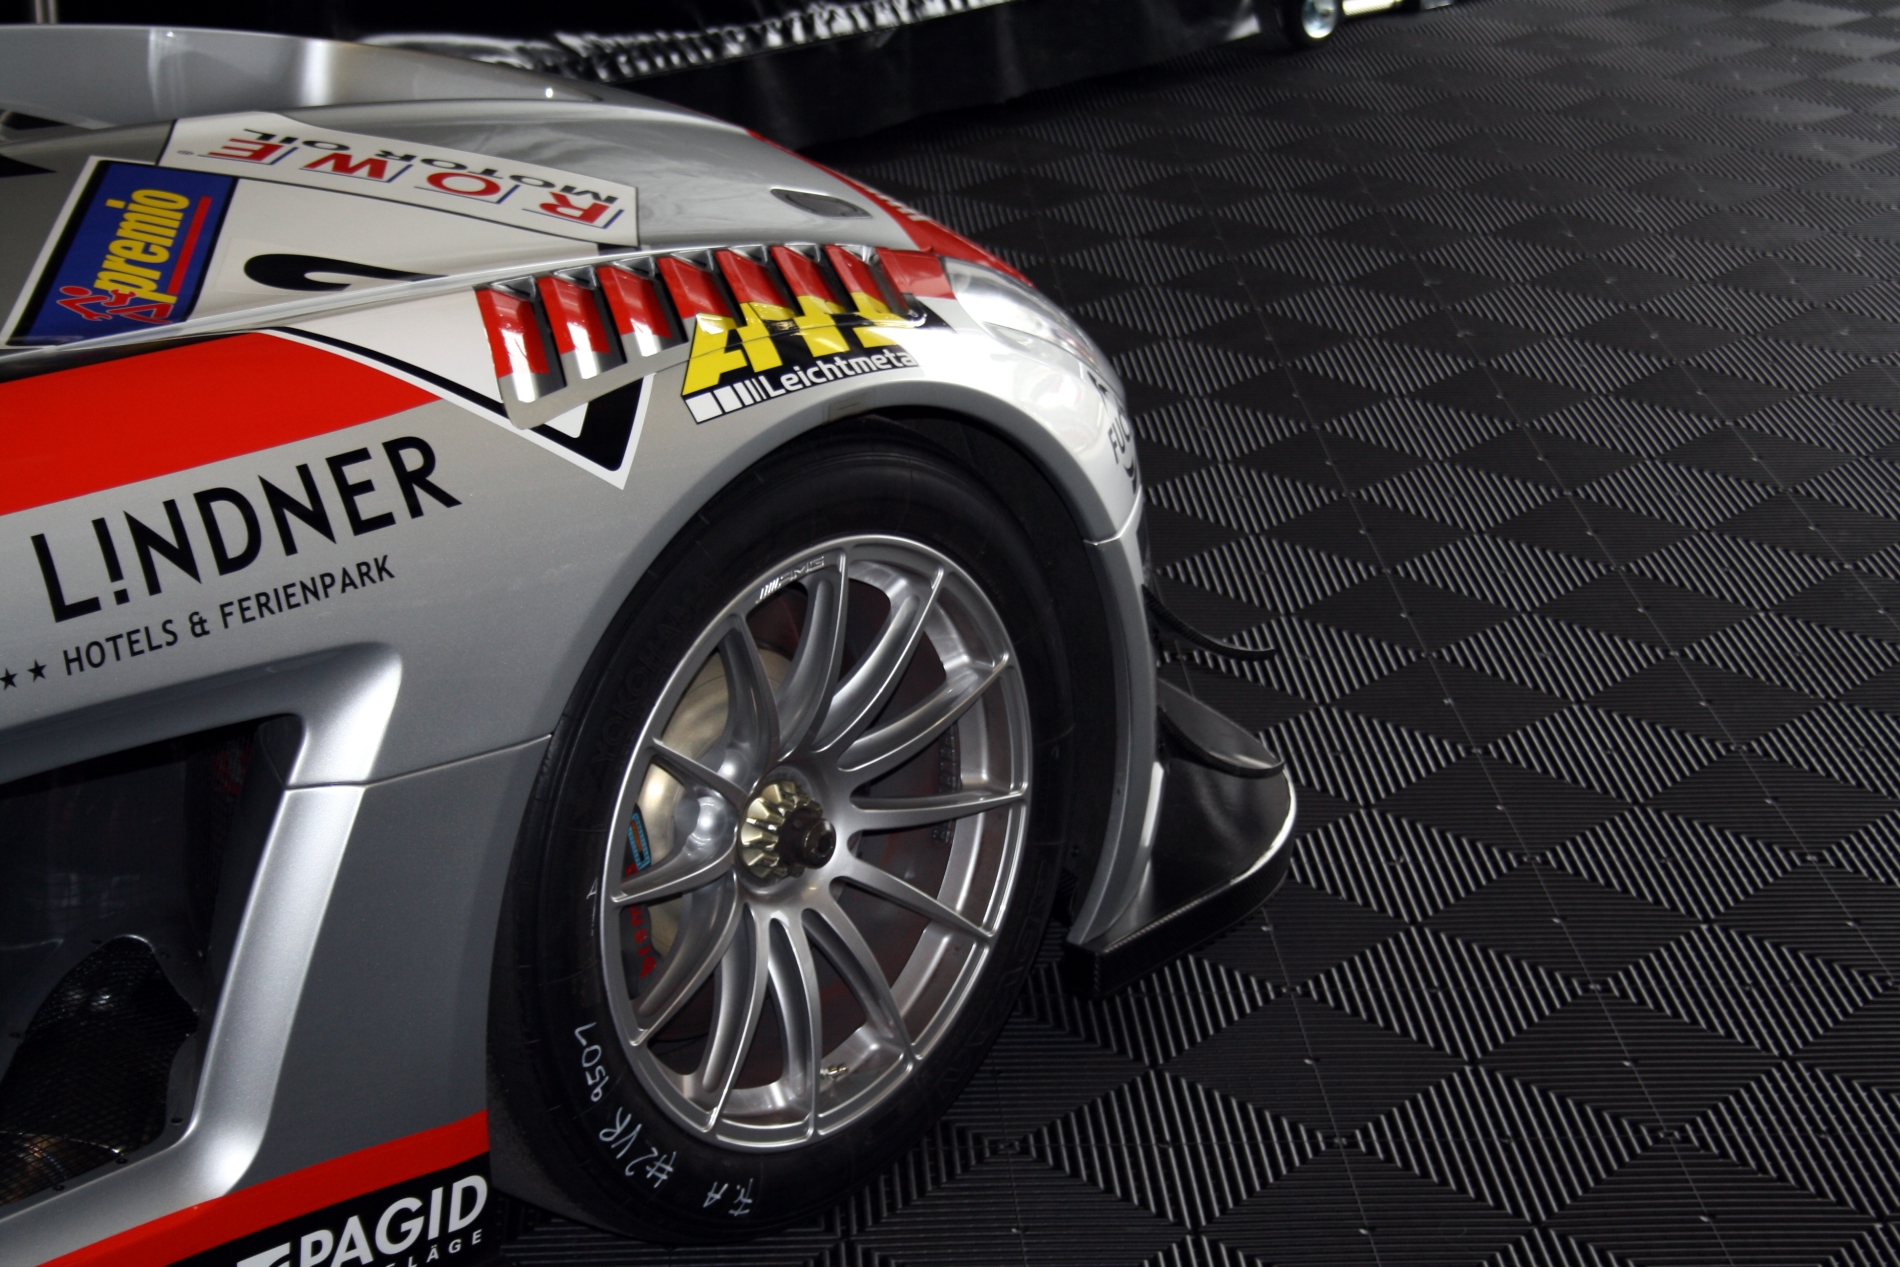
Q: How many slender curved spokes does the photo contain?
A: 12